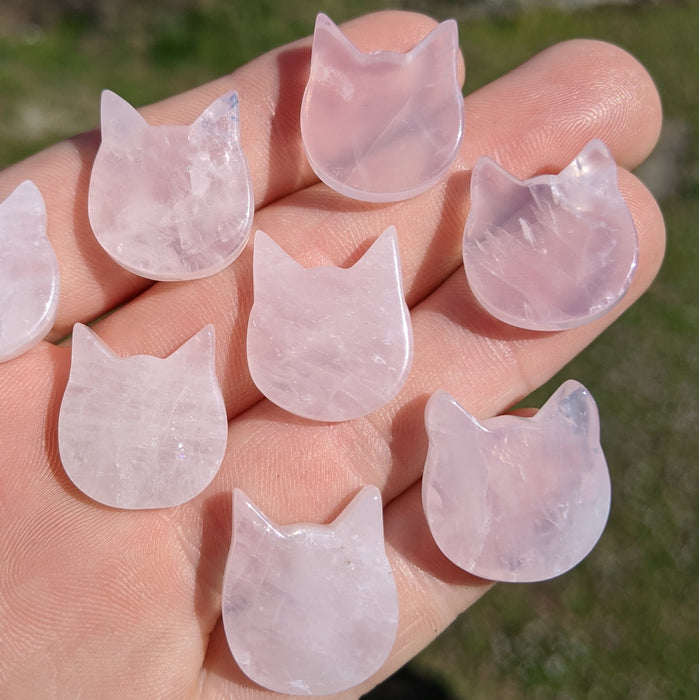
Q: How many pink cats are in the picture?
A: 8